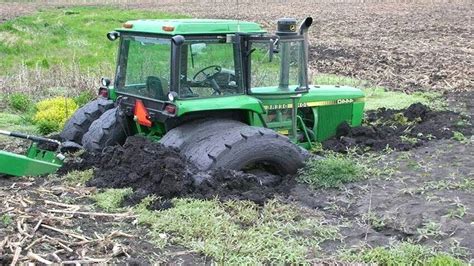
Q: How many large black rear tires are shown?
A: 4